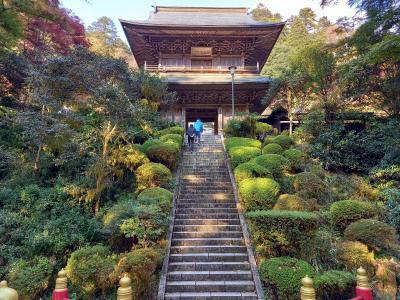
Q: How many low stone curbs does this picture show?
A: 2